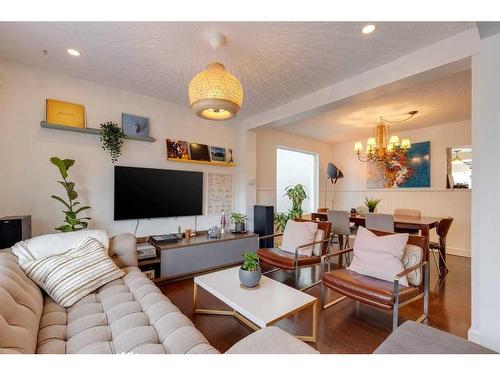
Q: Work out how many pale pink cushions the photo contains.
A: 2